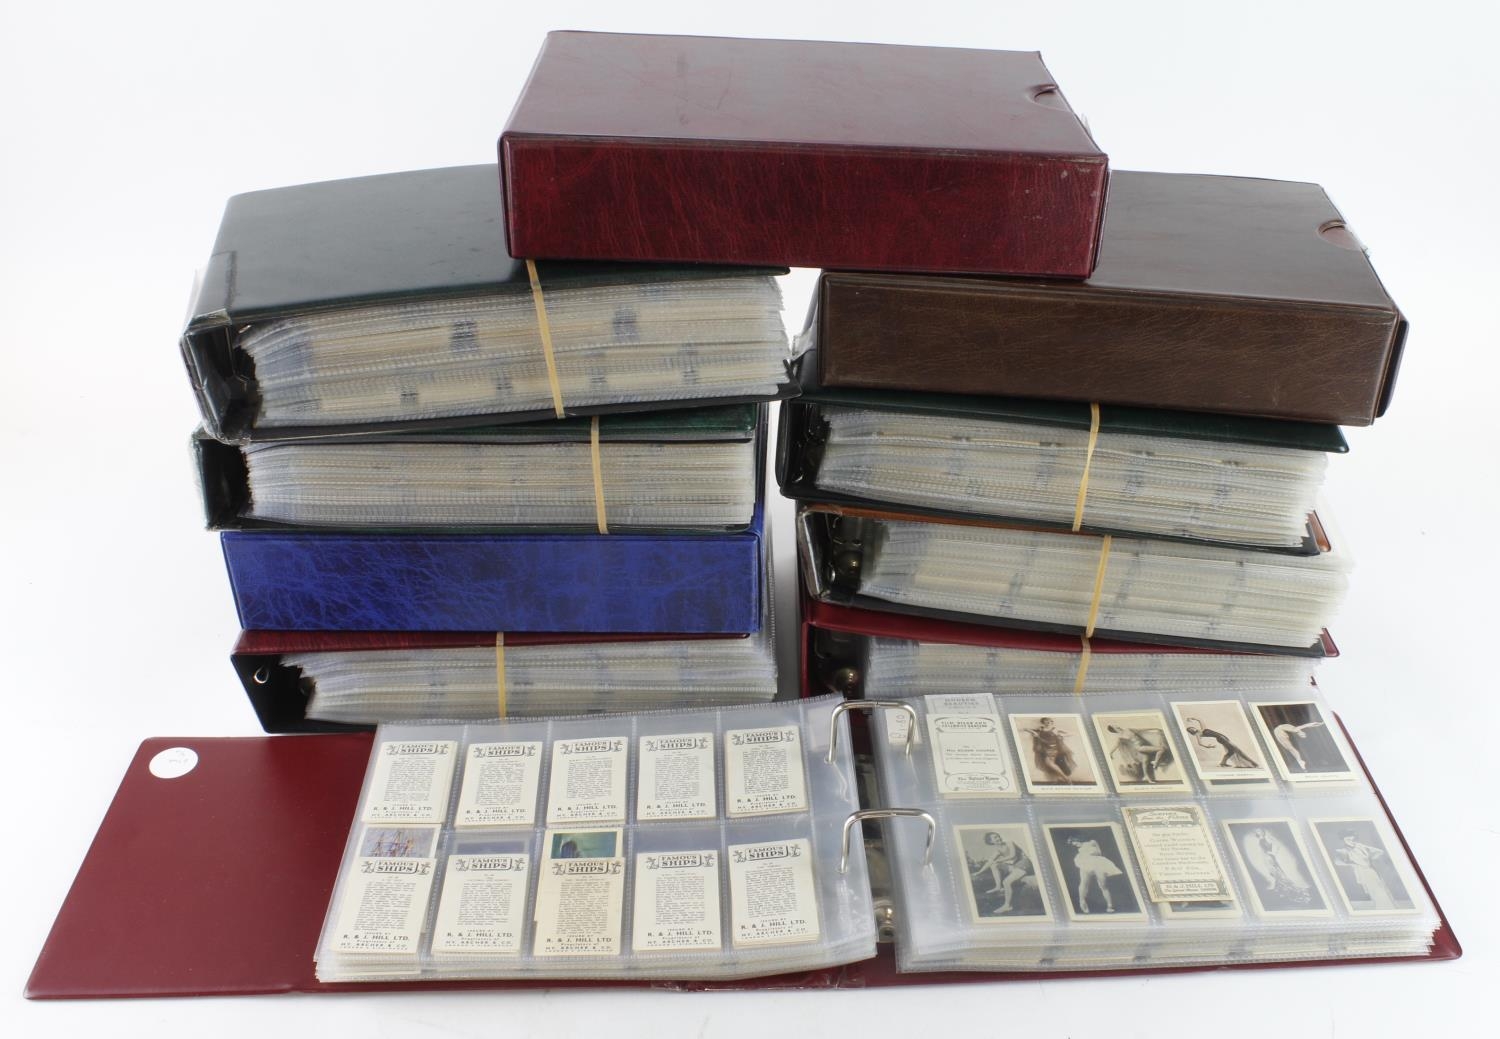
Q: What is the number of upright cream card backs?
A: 12